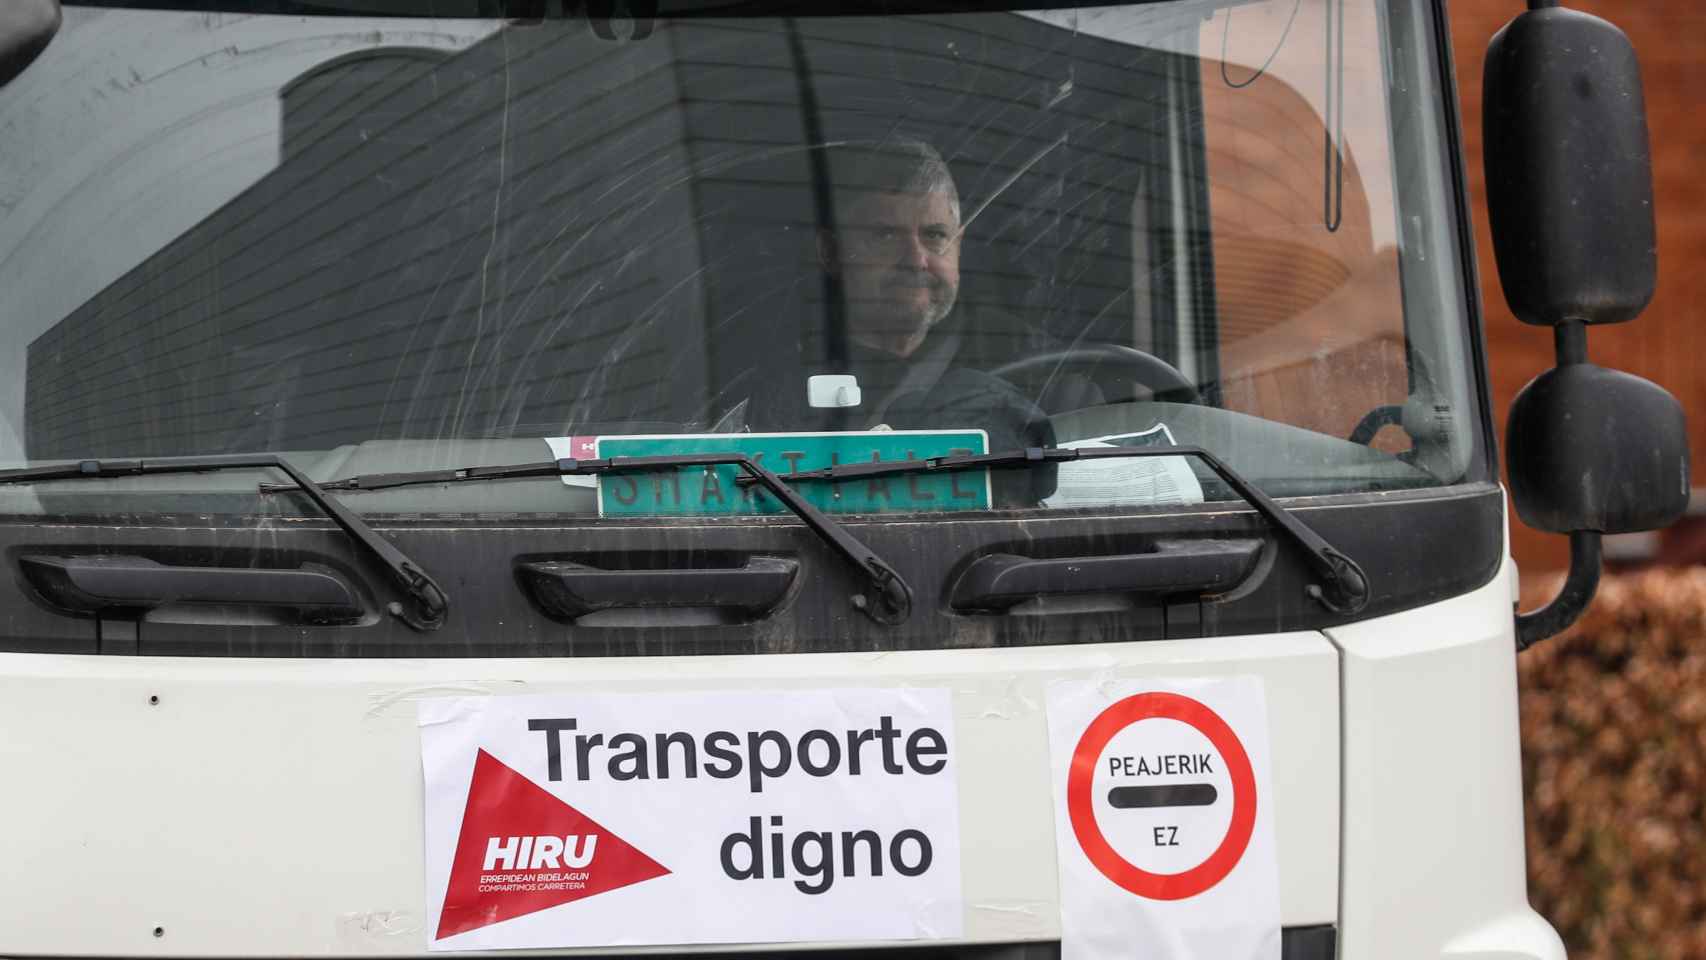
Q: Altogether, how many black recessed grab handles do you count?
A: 3